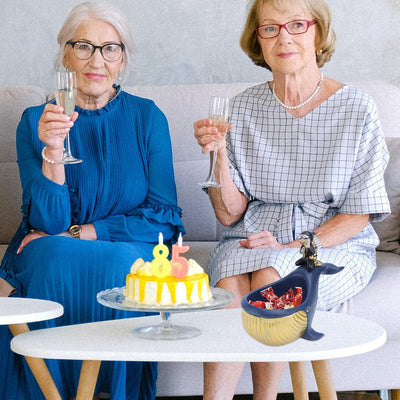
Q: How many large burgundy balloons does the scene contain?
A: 0